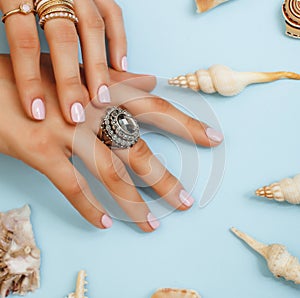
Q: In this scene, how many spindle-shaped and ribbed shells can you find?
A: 3